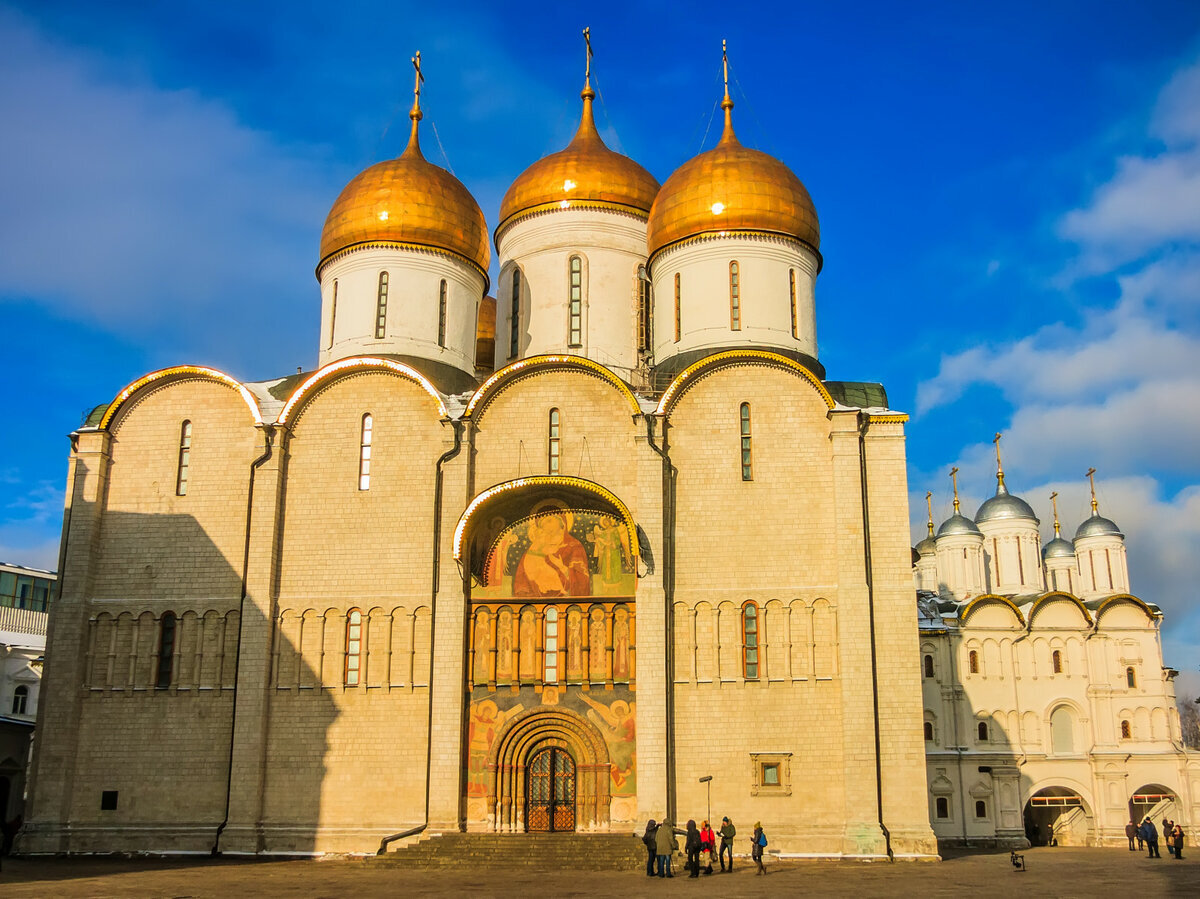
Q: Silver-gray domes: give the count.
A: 5